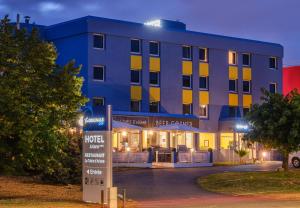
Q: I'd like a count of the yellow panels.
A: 12